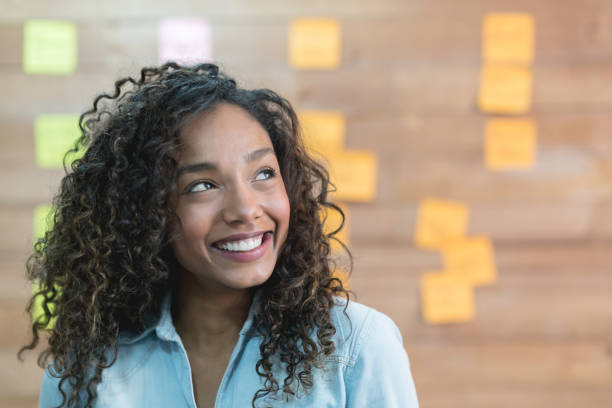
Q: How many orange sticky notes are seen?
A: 11